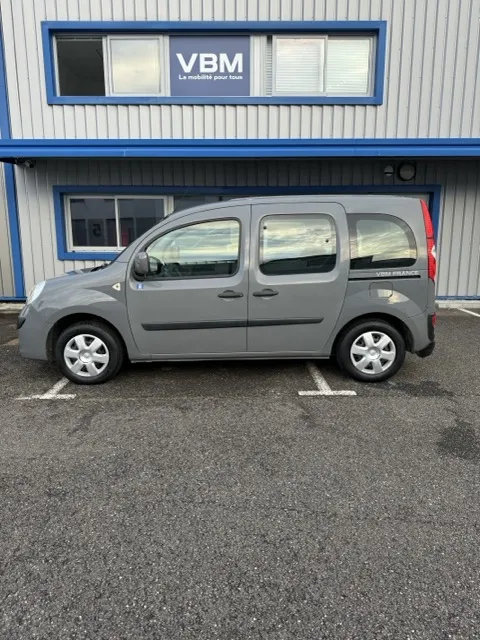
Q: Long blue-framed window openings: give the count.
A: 2